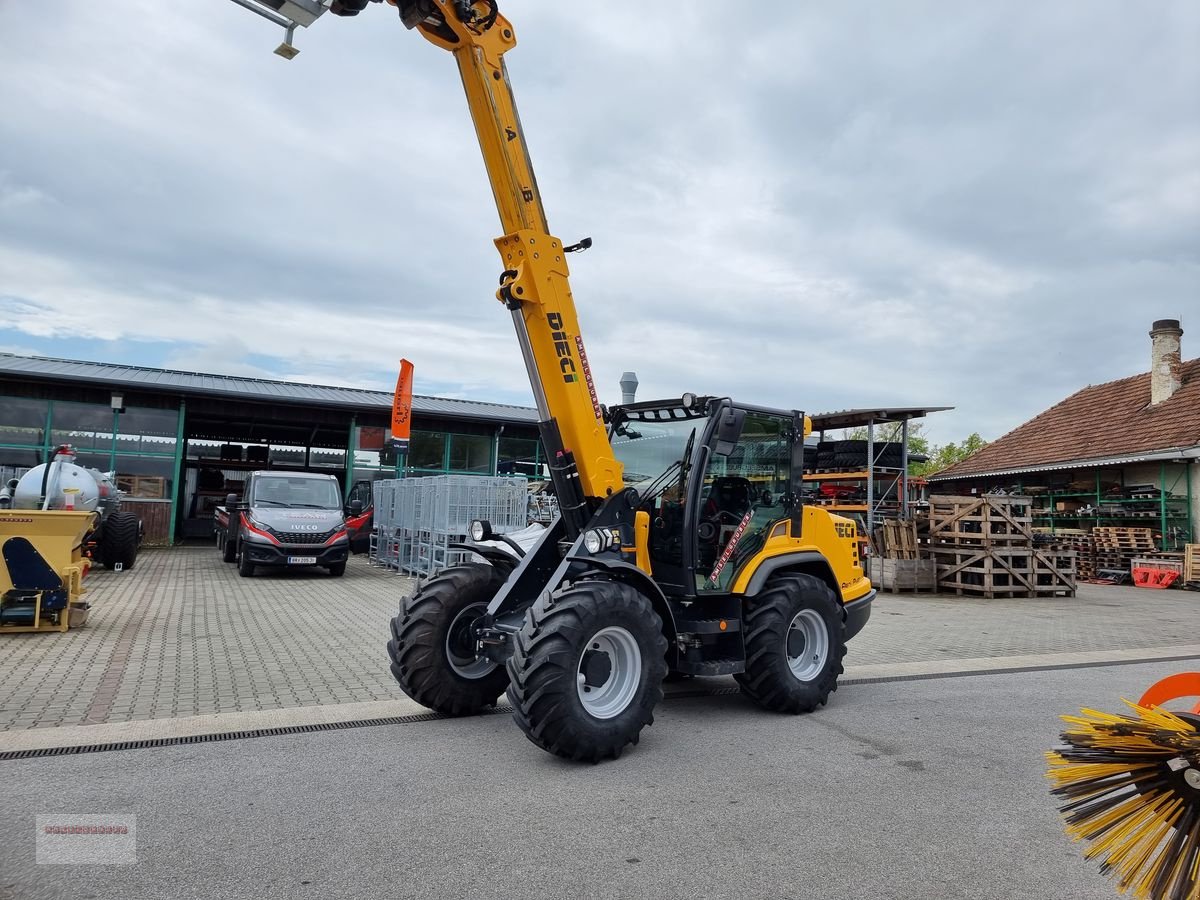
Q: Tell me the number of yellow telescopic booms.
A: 1